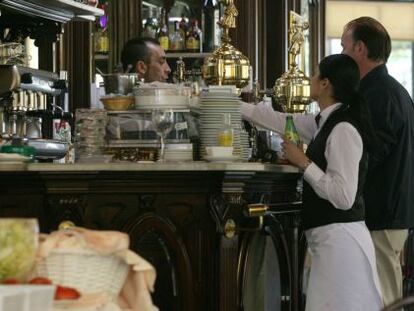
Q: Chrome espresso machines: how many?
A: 1